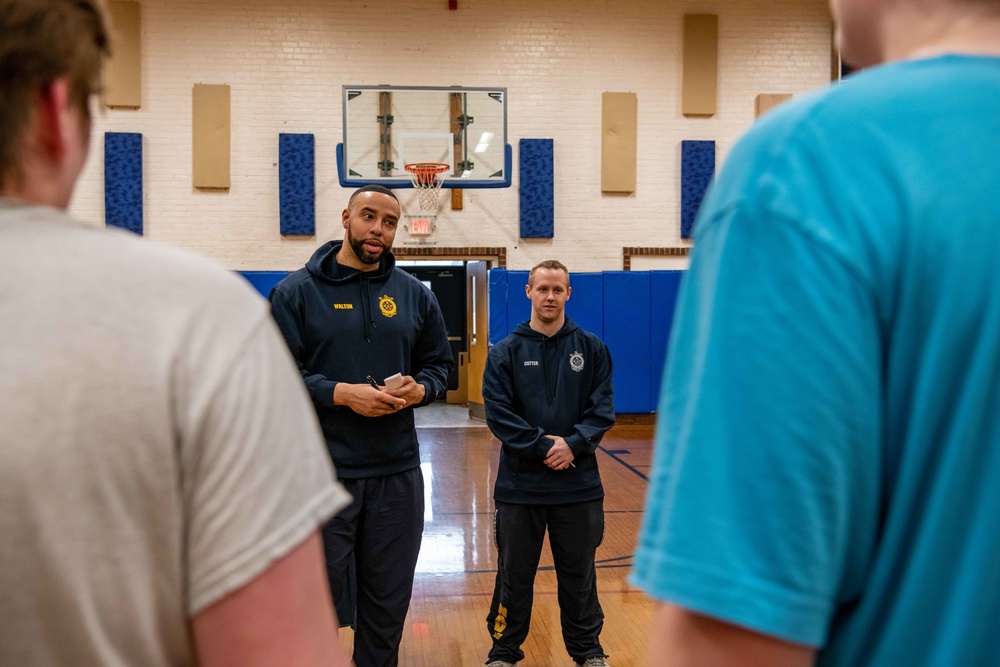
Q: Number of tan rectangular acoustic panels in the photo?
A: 5